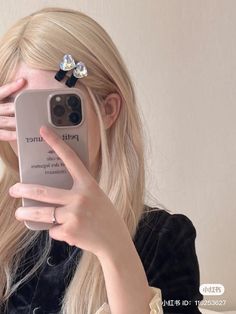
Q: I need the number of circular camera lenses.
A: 3